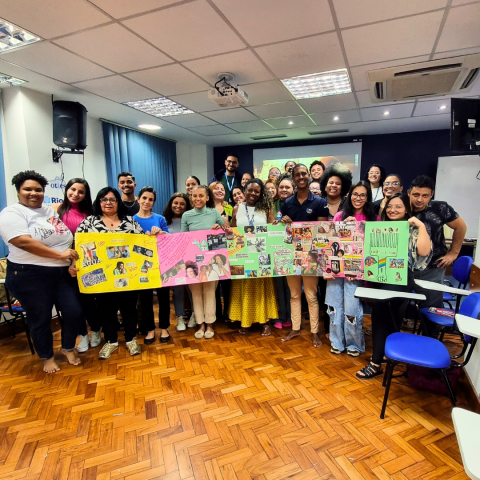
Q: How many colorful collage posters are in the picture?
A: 5